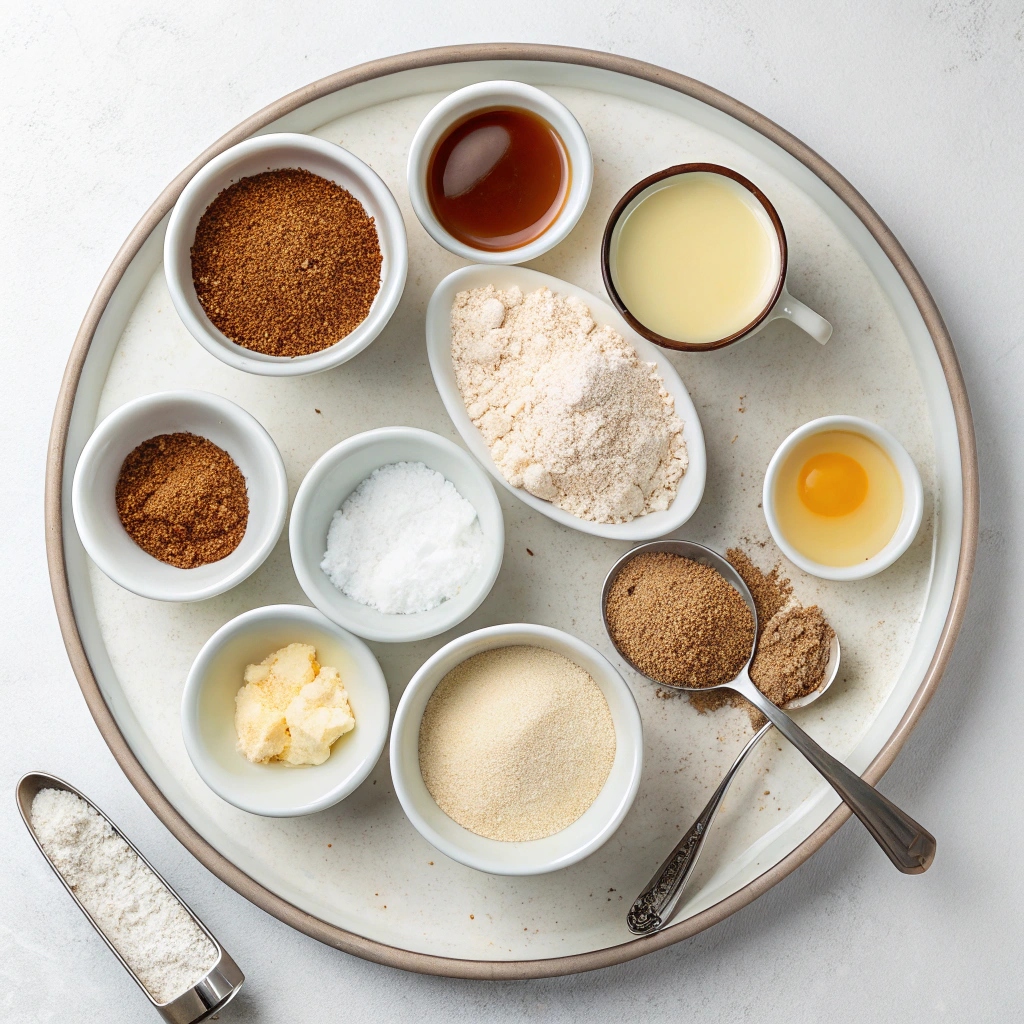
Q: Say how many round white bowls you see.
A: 7